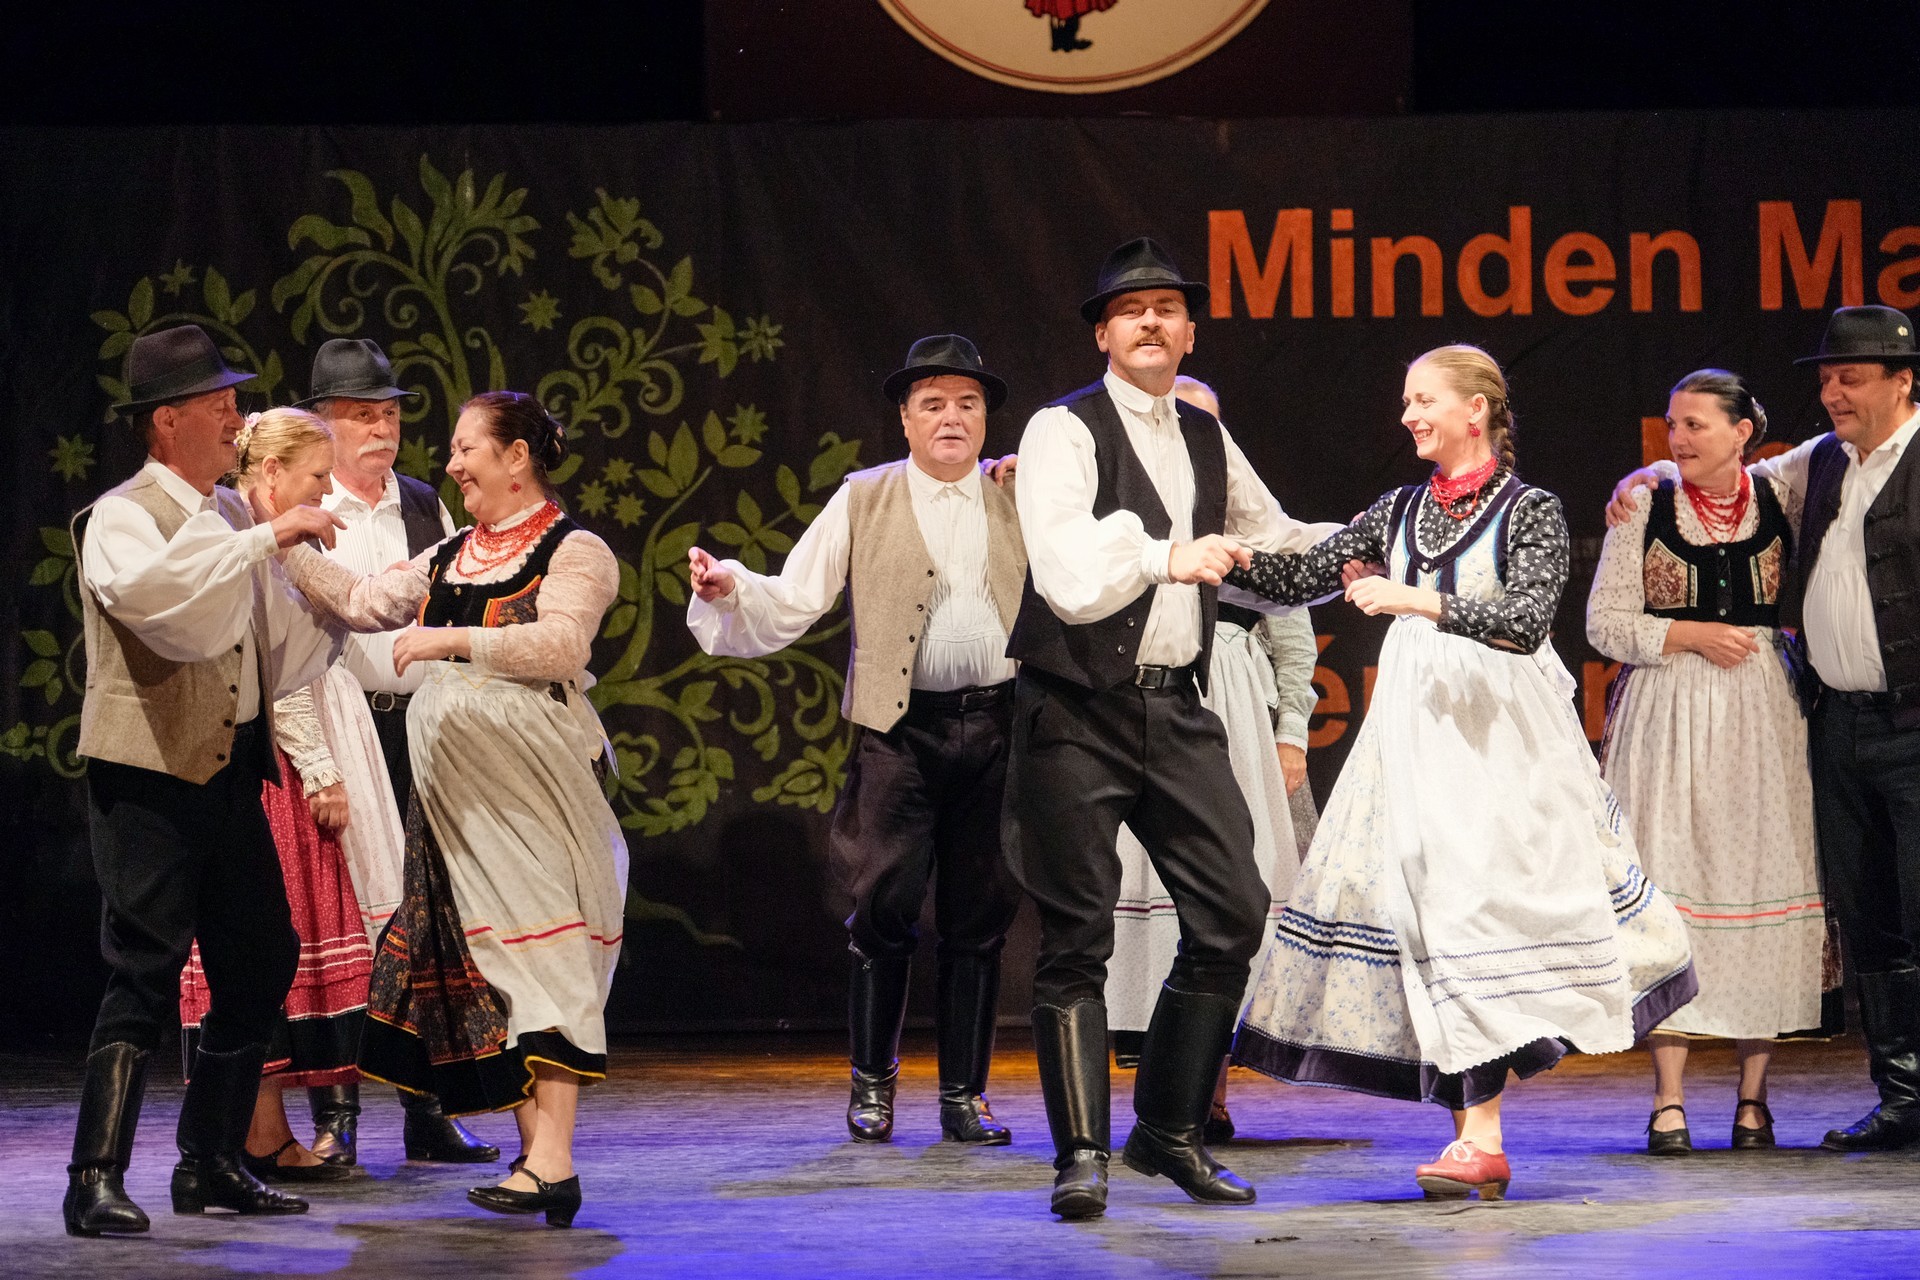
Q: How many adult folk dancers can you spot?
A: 10